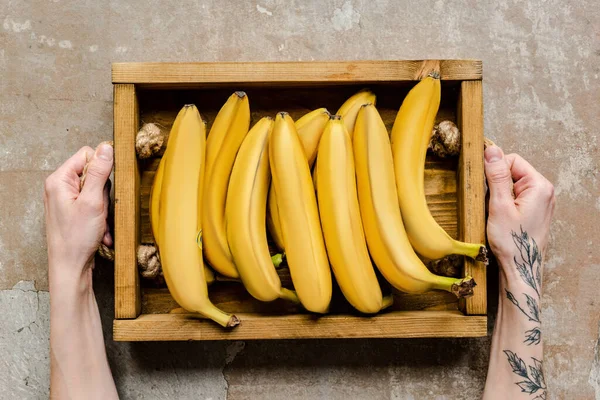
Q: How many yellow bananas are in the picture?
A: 10